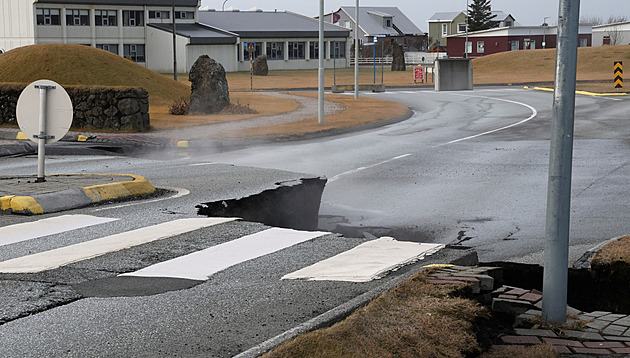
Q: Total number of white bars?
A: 4